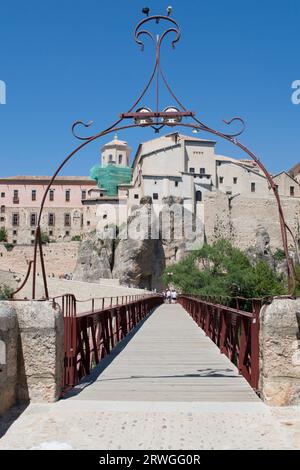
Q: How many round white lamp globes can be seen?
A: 2